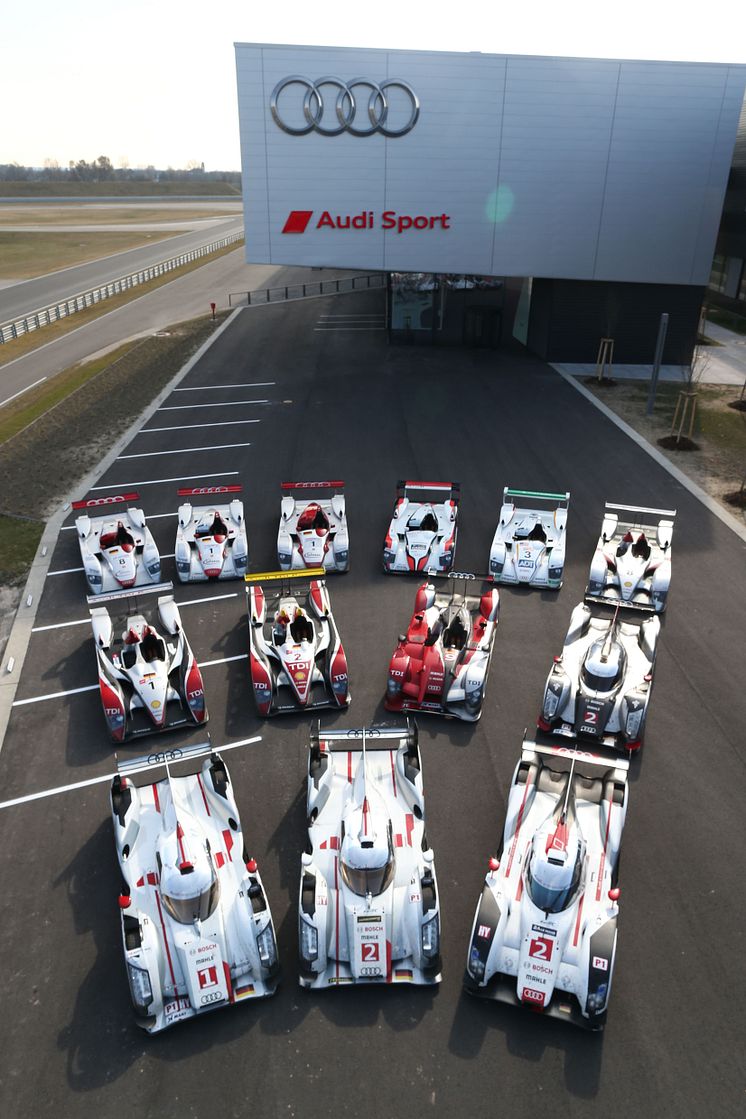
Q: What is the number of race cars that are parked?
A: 13